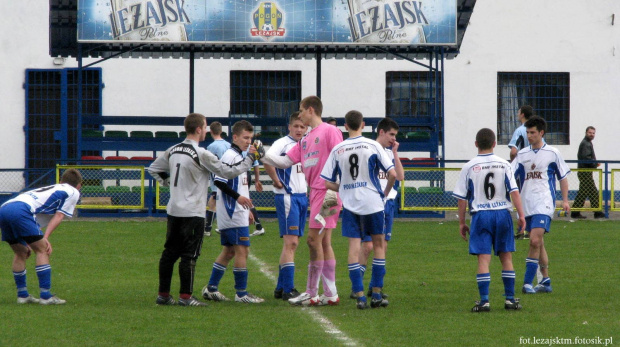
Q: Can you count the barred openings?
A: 4